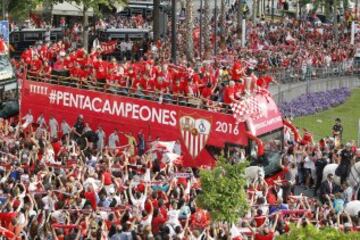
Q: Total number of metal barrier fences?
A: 1